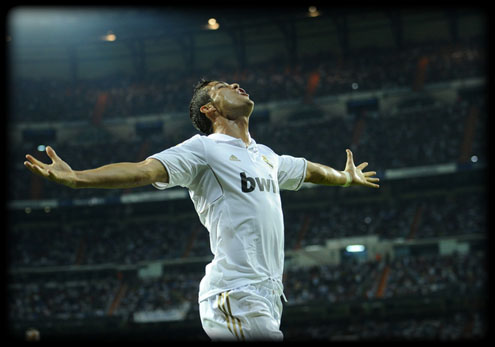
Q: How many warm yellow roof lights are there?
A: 3